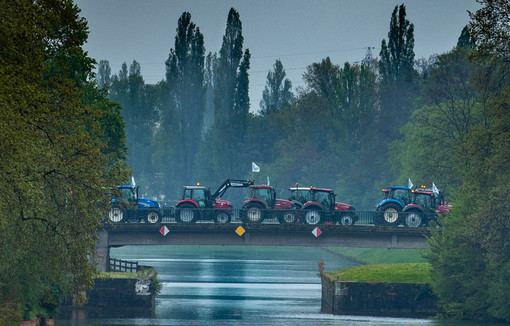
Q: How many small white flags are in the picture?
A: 5